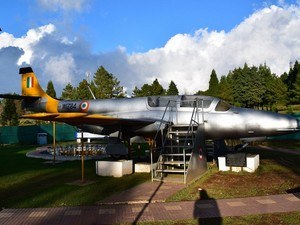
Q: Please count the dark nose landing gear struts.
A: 1